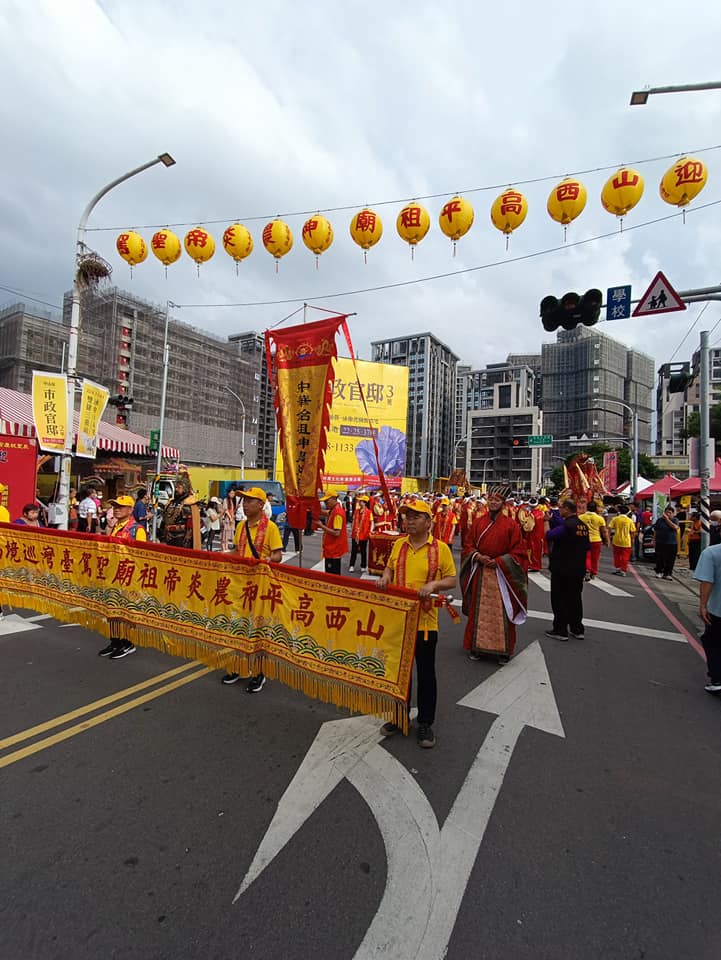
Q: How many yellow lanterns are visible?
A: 13